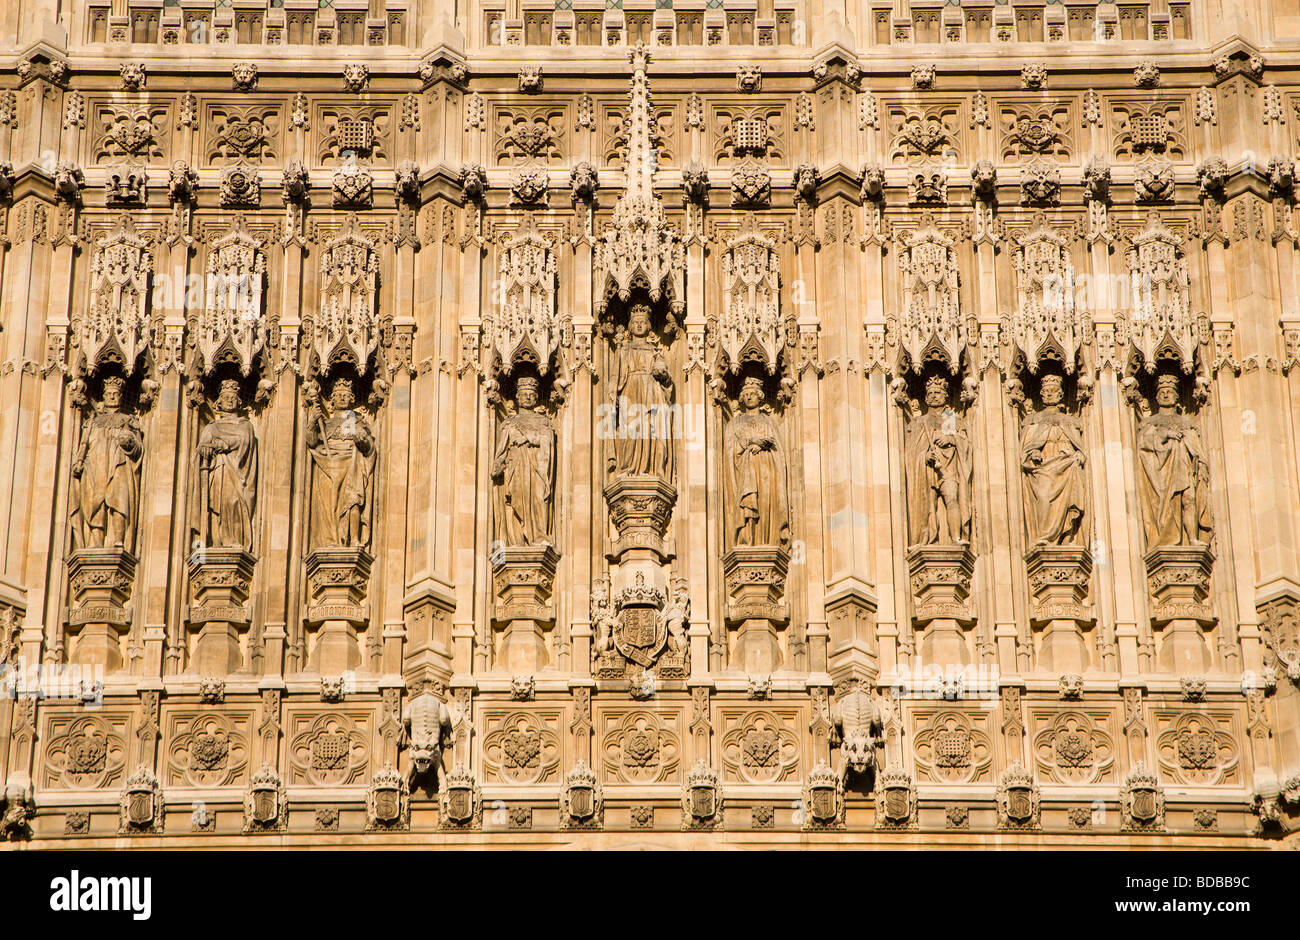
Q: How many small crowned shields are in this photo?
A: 10